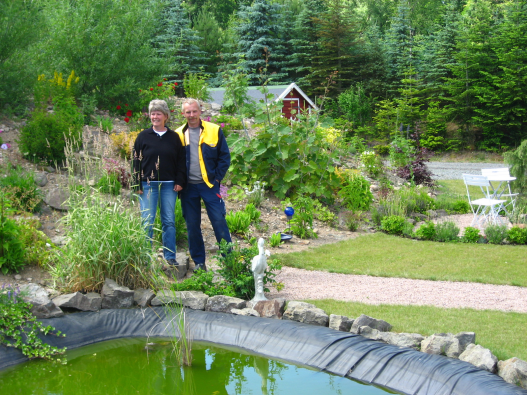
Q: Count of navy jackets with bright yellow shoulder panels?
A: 1